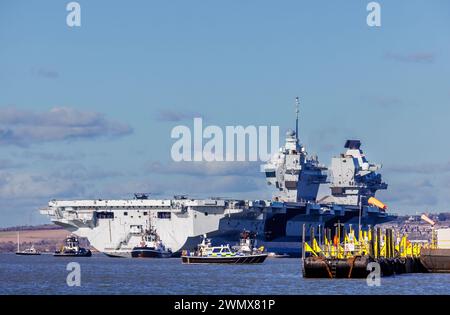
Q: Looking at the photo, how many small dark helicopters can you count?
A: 2